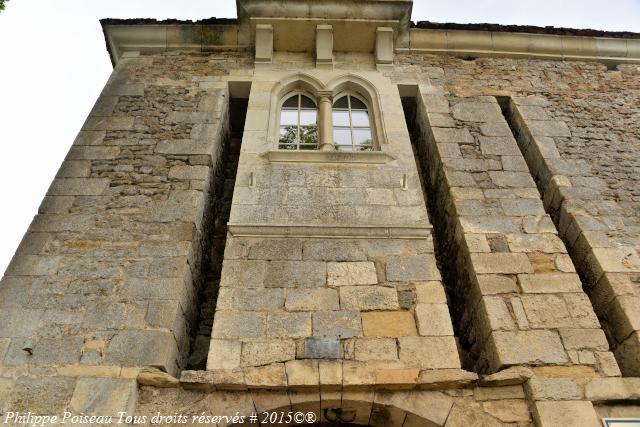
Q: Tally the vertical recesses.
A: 3